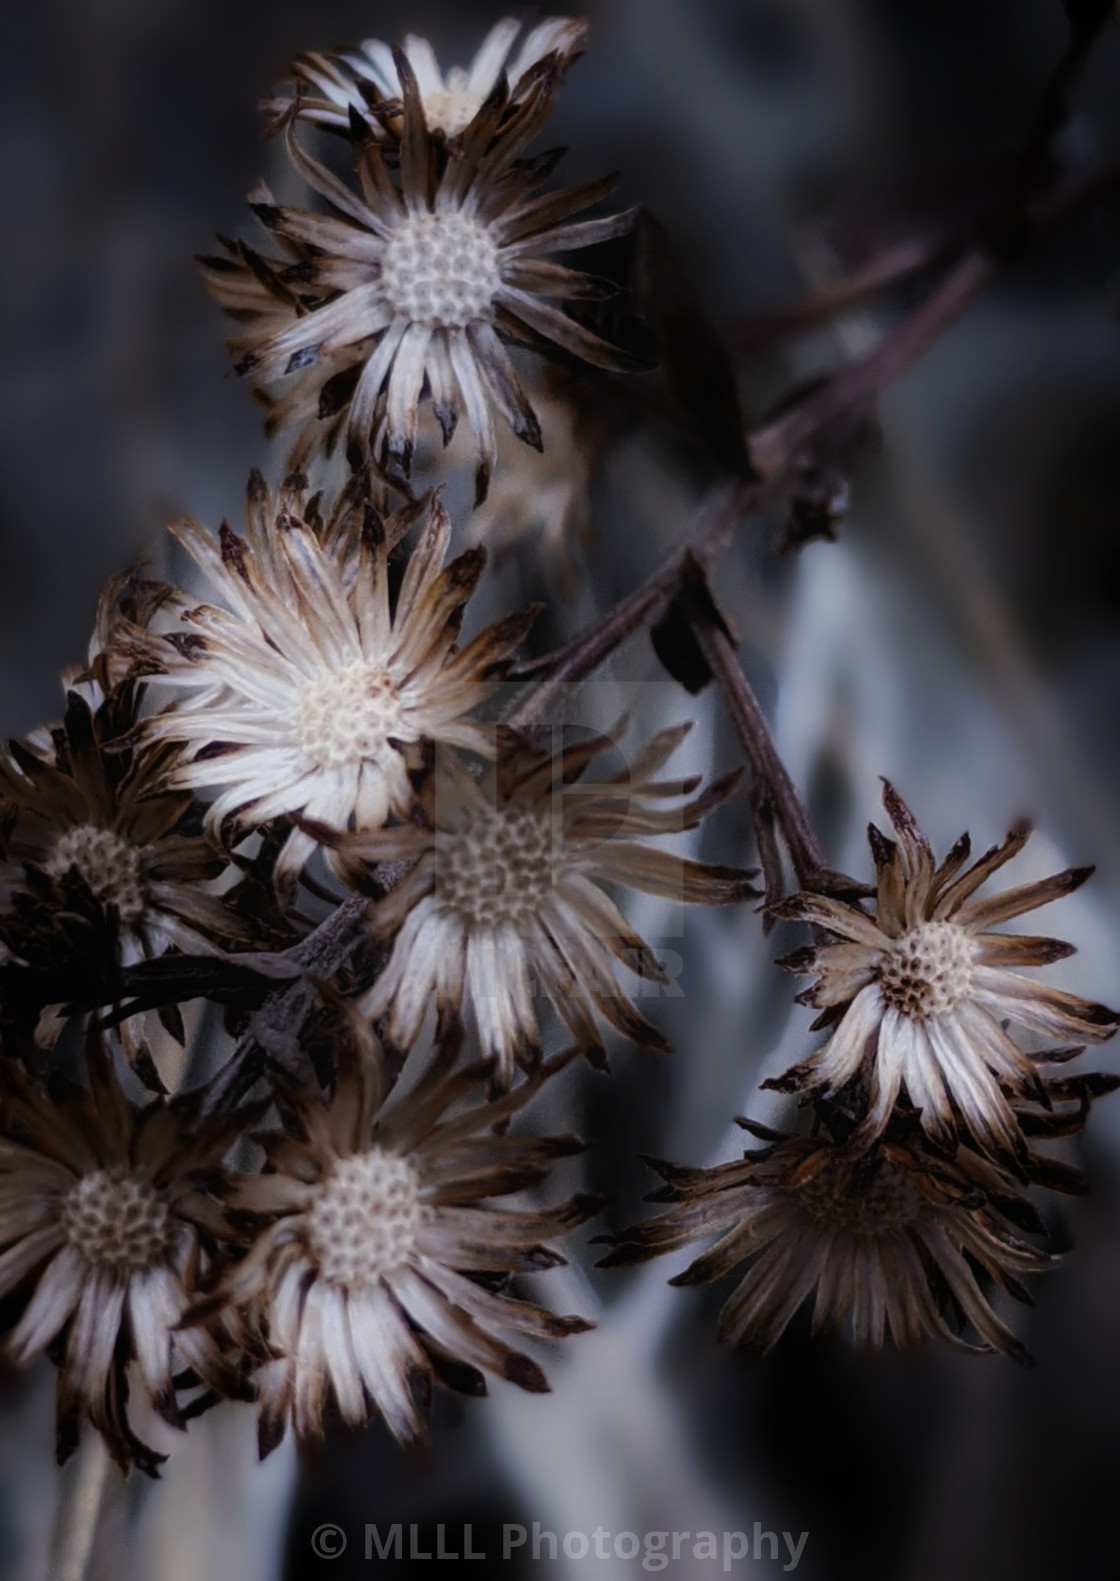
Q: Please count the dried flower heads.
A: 9